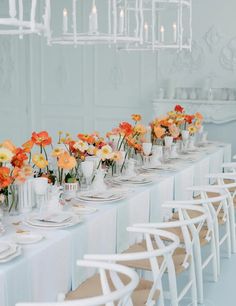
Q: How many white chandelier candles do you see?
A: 6